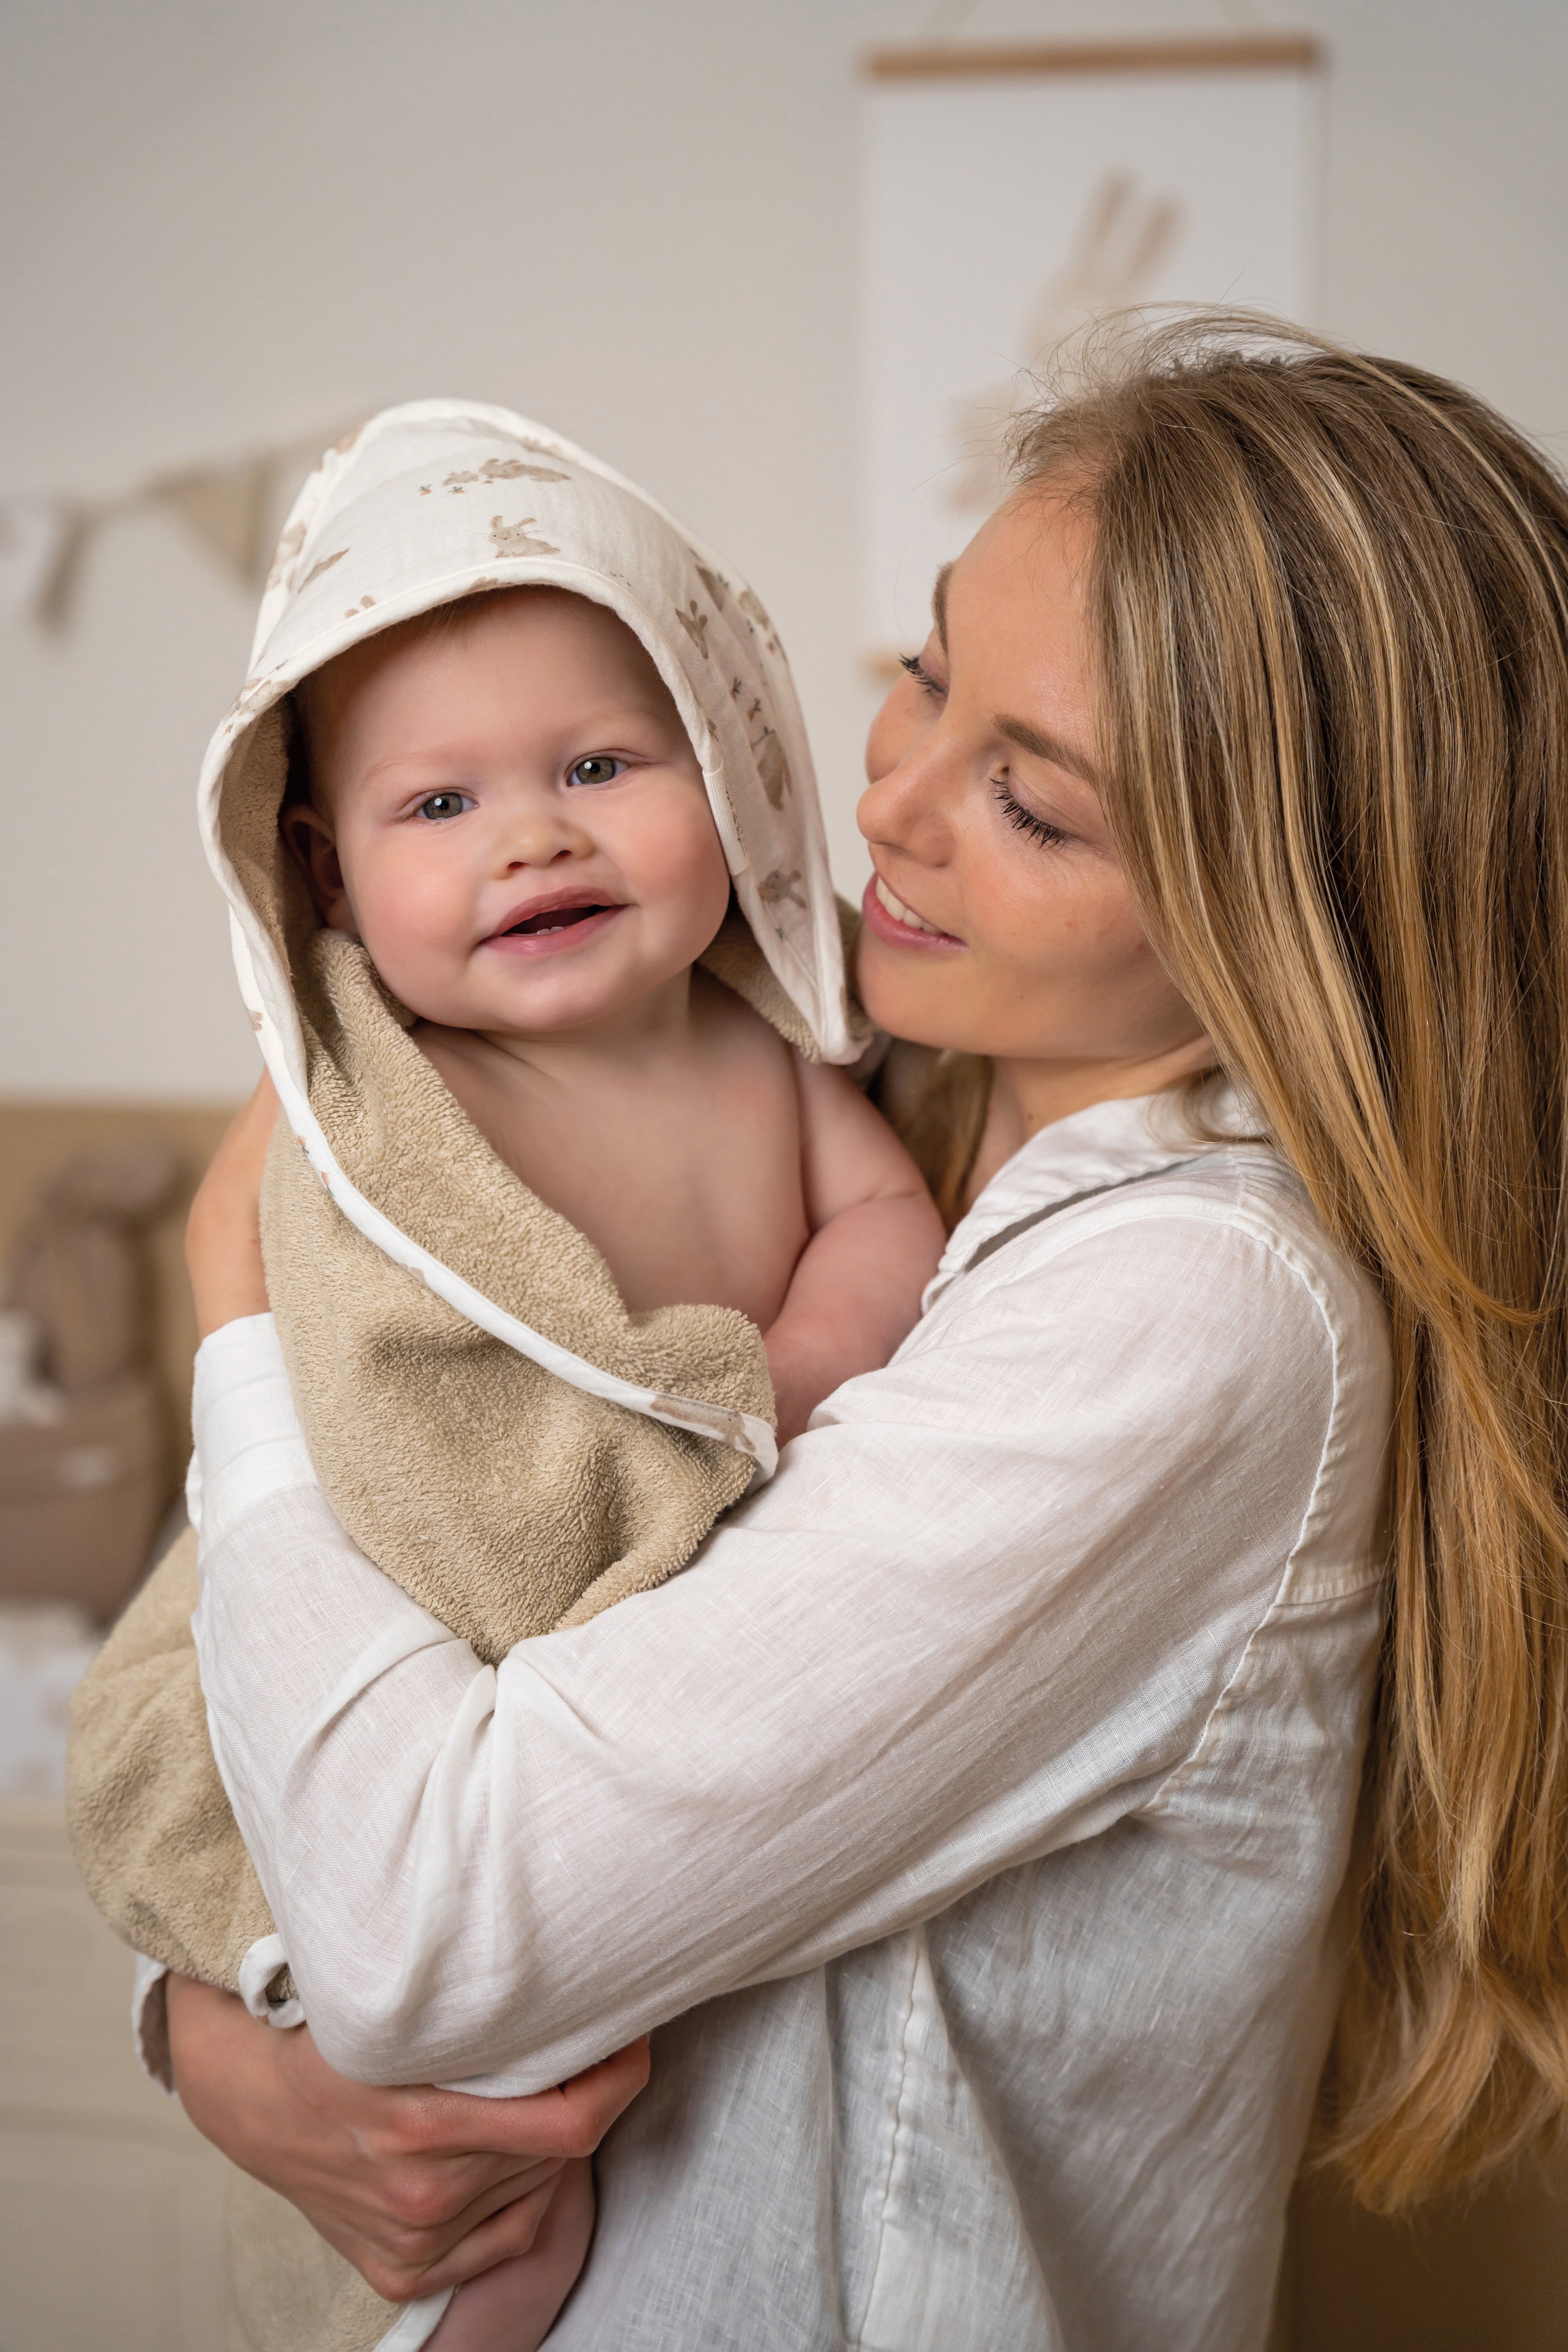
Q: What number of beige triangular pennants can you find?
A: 1